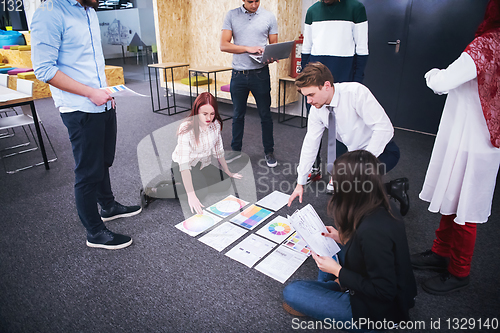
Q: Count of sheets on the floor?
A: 9